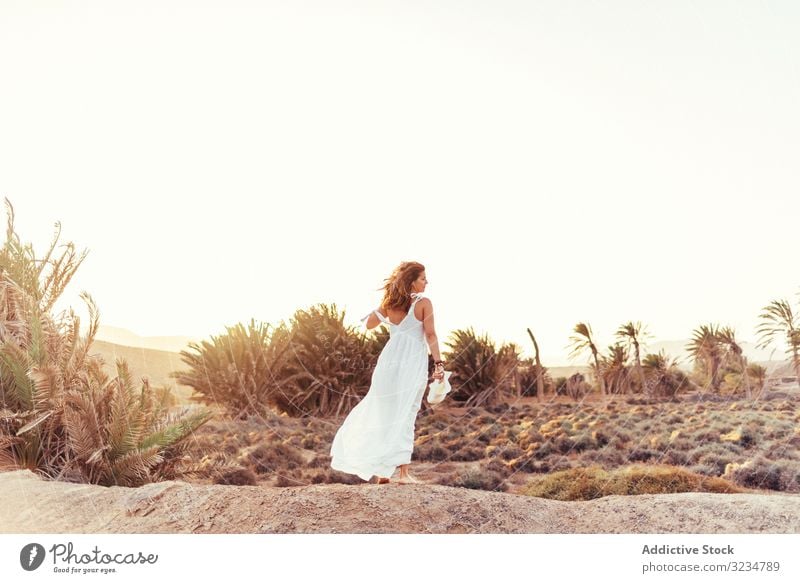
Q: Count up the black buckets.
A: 0